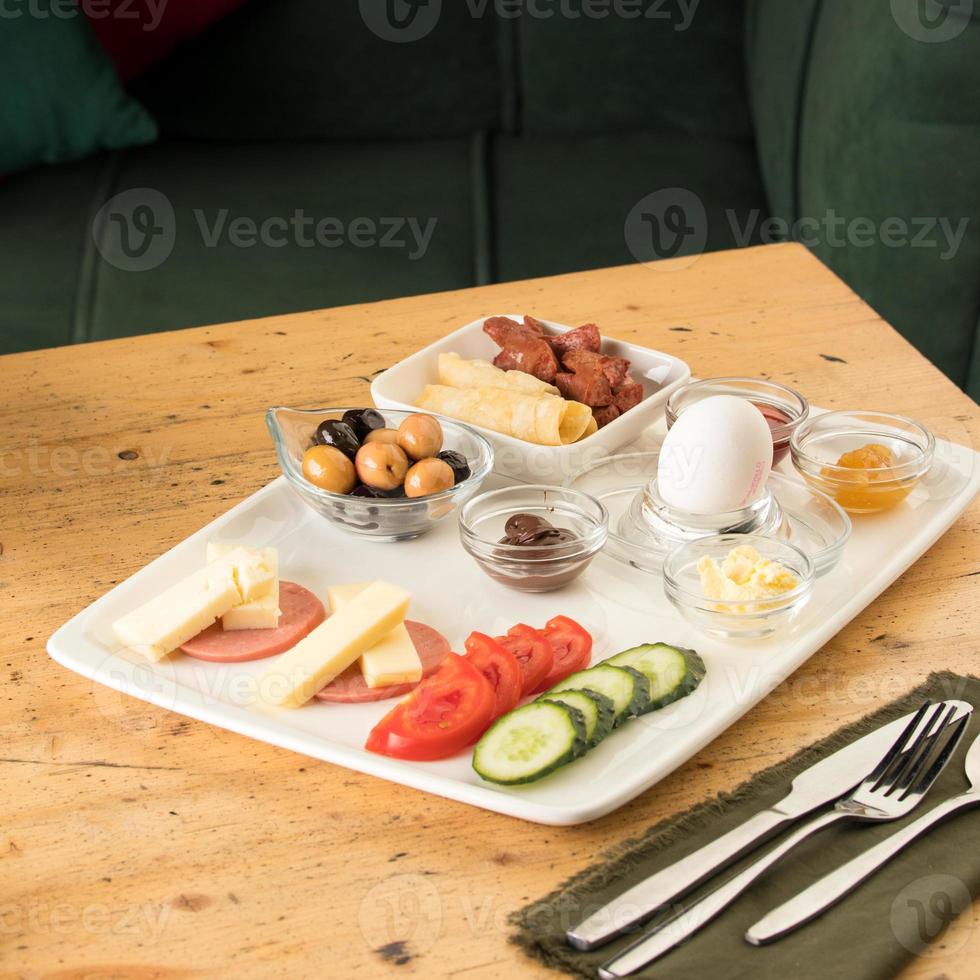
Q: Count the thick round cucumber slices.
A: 4